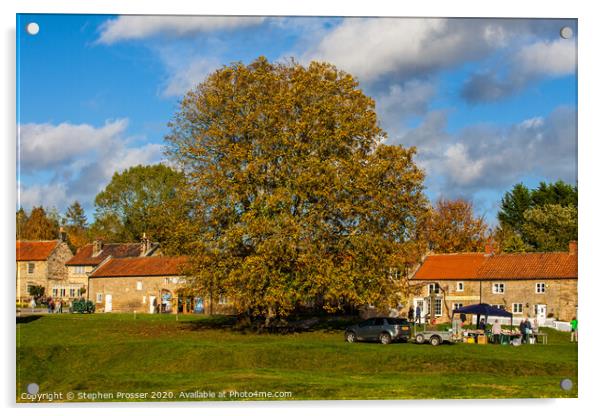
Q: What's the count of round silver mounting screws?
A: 4